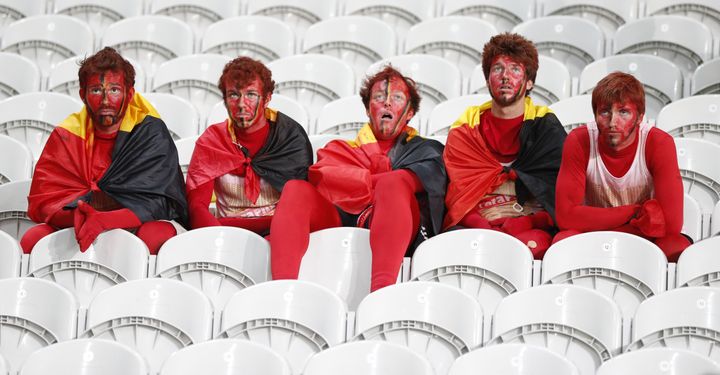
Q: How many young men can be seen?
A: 5